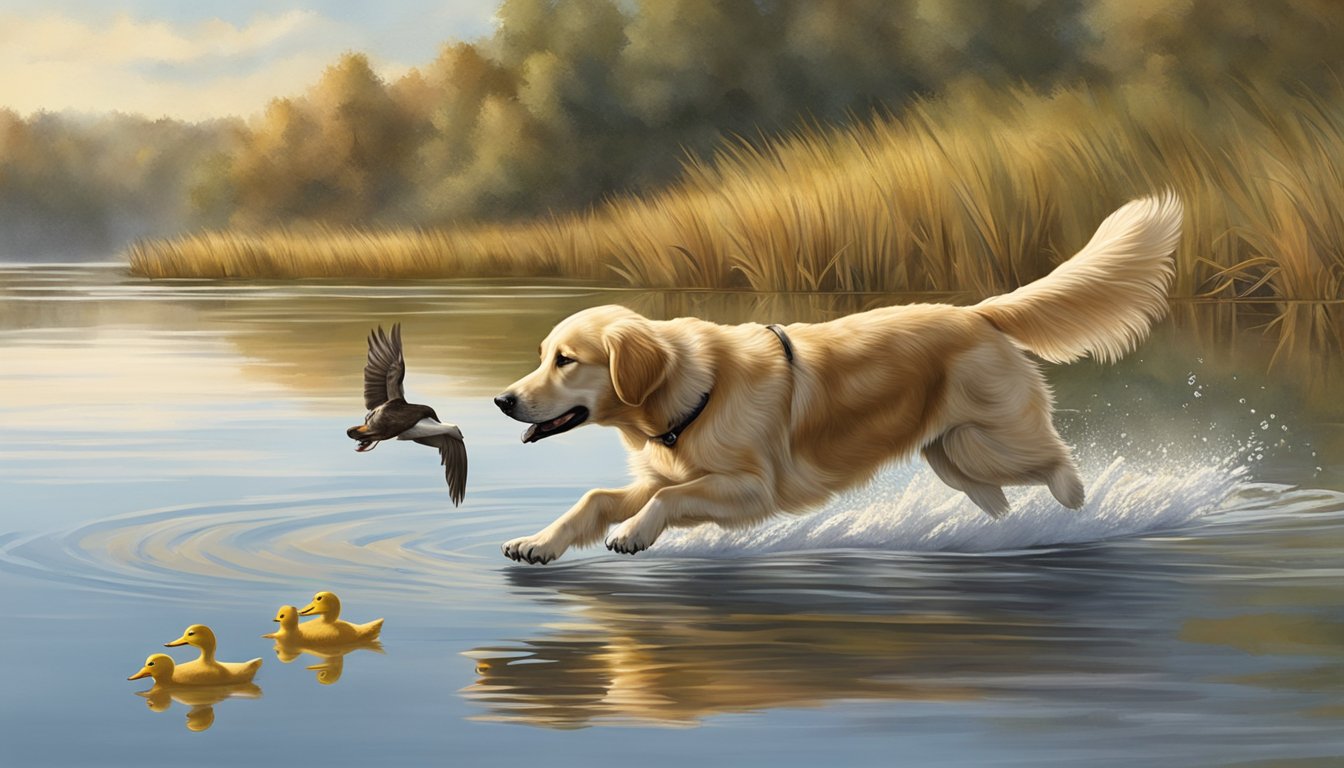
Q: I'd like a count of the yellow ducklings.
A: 4